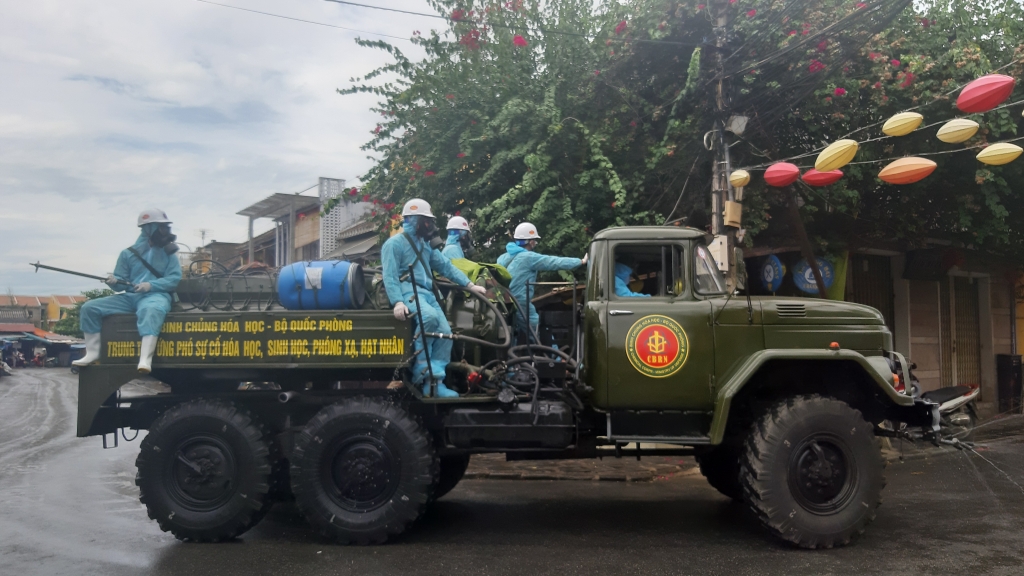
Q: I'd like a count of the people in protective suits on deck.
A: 4